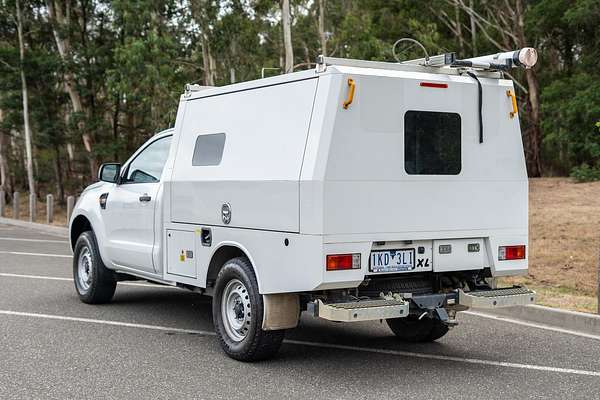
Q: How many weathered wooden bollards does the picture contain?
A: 5